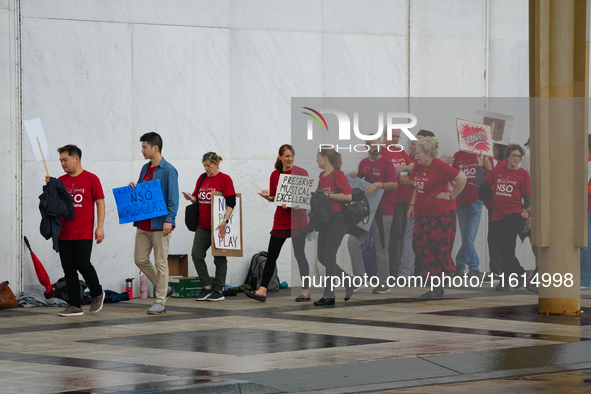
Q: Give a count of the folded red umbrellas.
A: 1